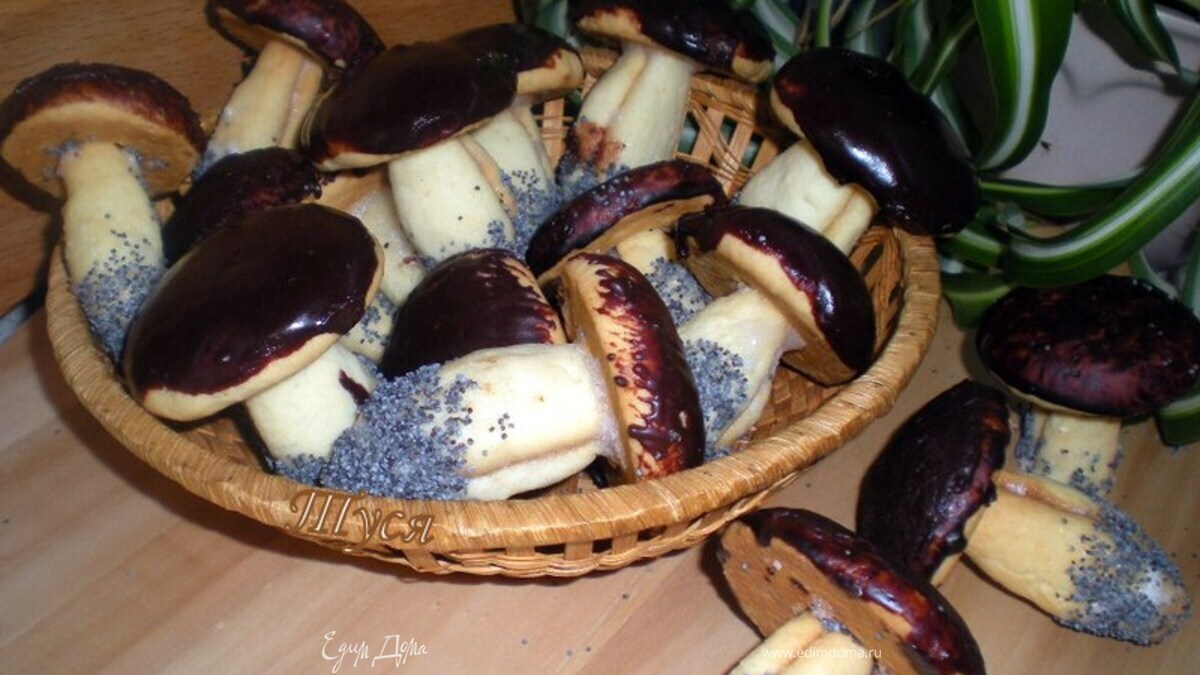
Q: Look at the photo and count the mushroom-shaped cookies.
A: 15